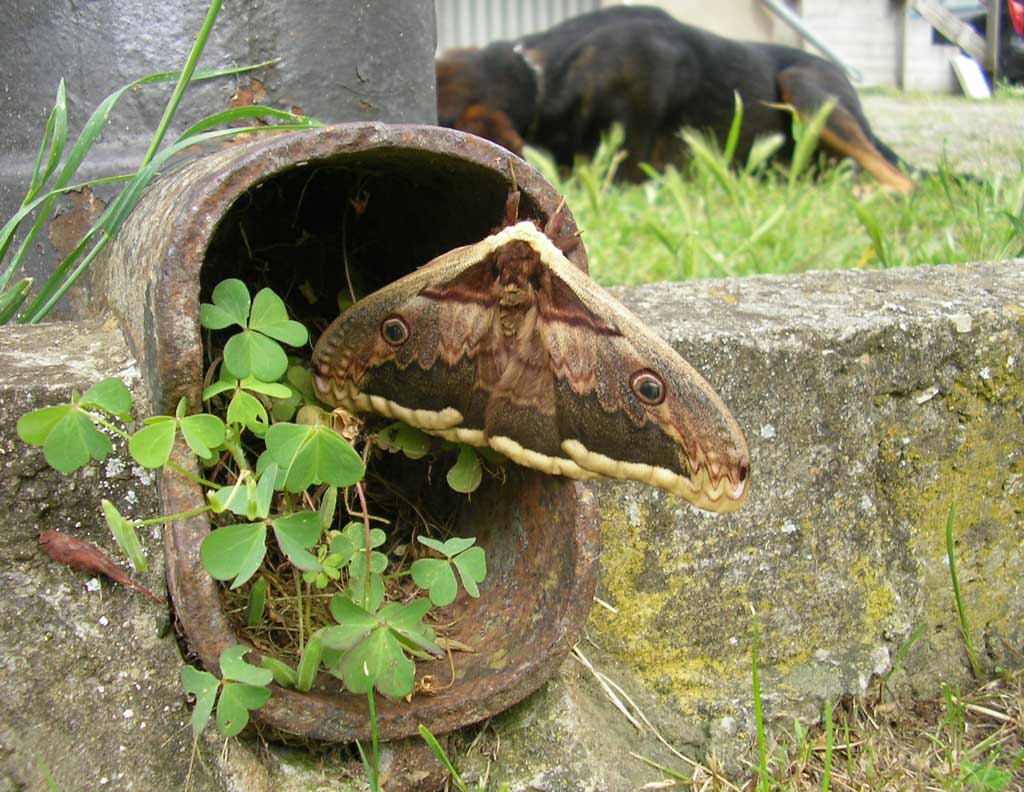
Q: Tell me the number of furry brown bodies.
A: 1